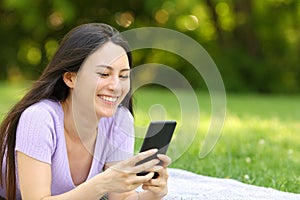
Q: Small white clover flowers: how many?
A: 4